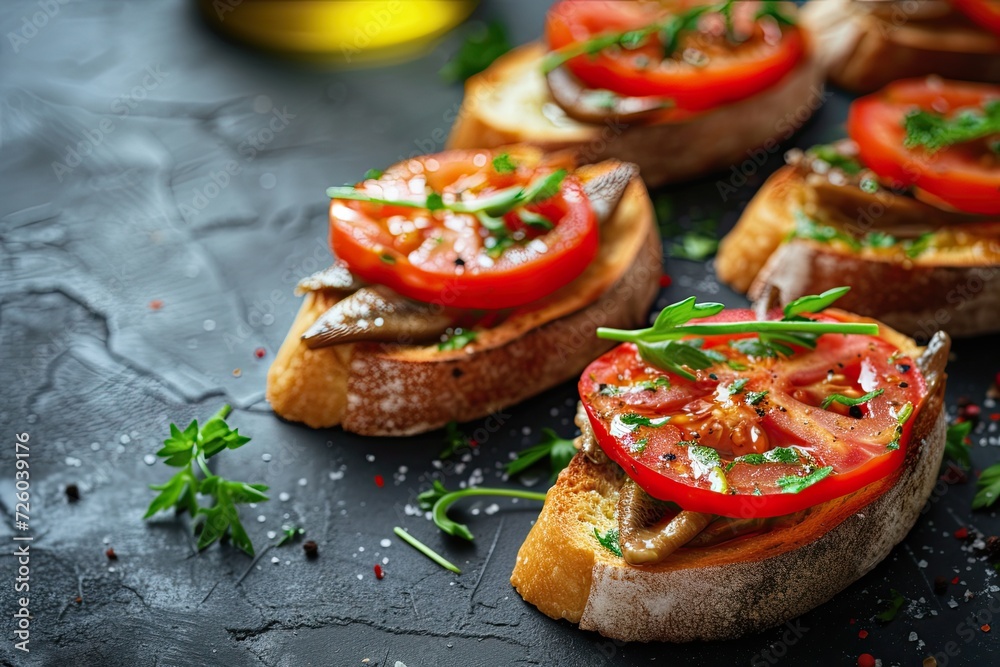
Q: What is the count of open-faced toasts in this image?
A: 5